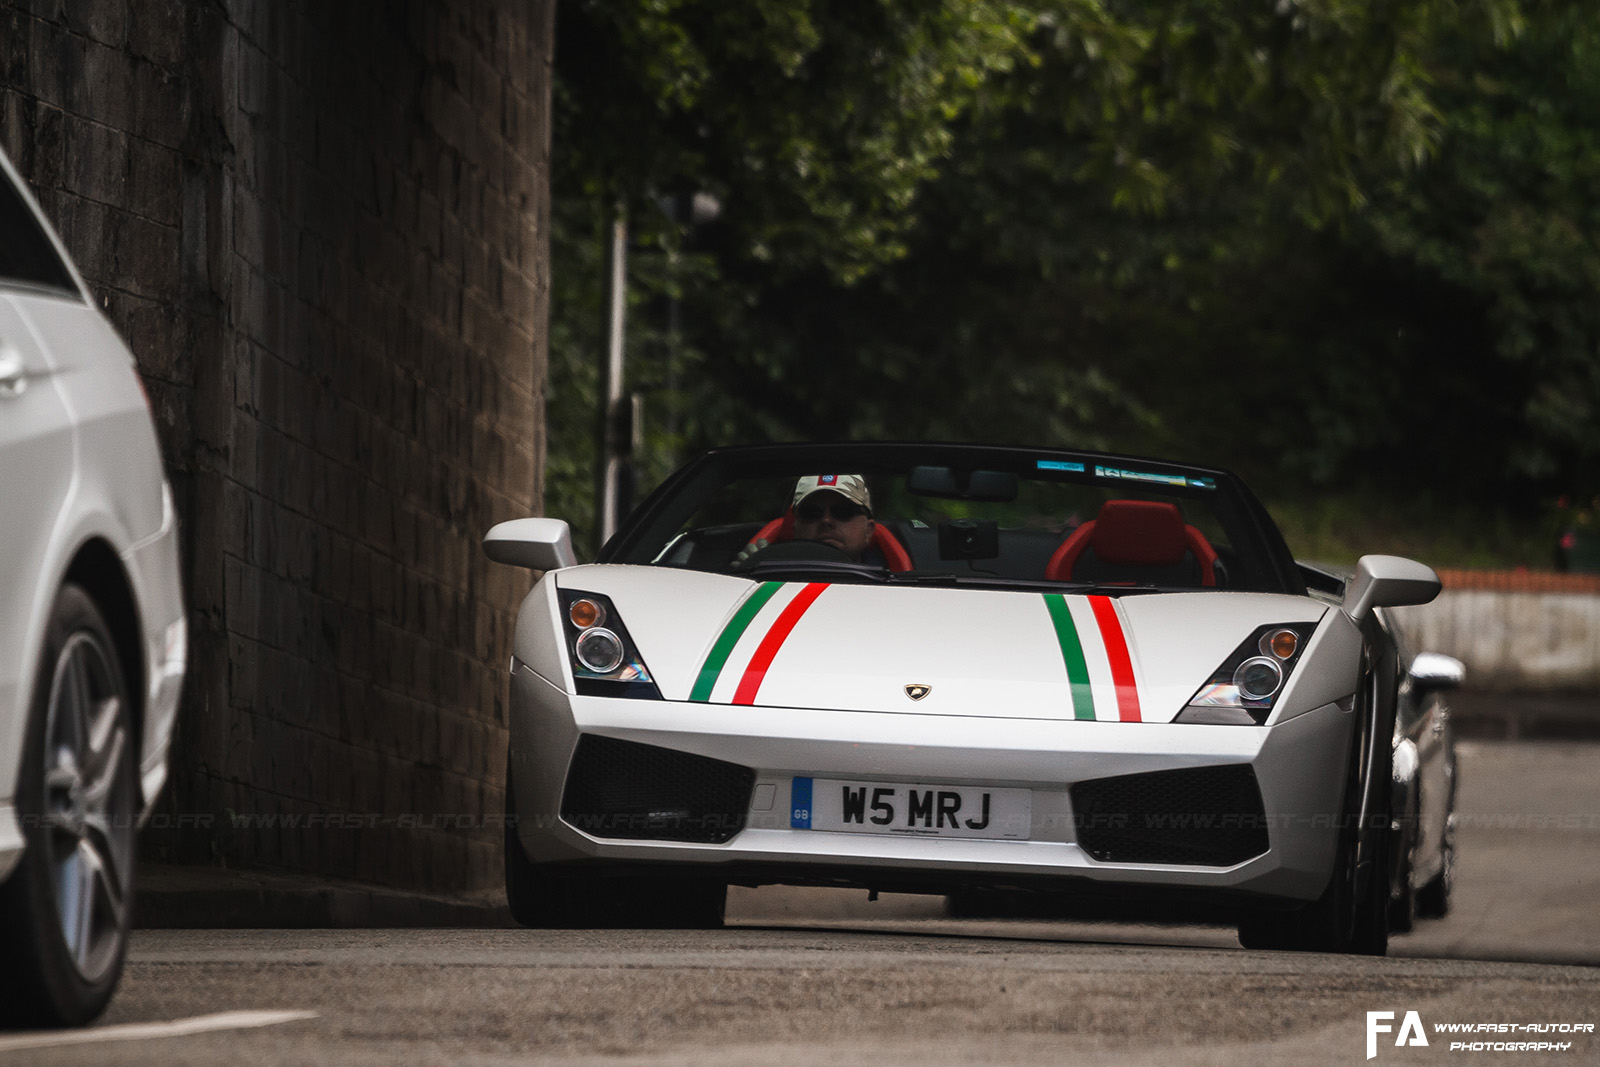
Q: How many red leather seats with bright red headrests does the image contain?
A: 2